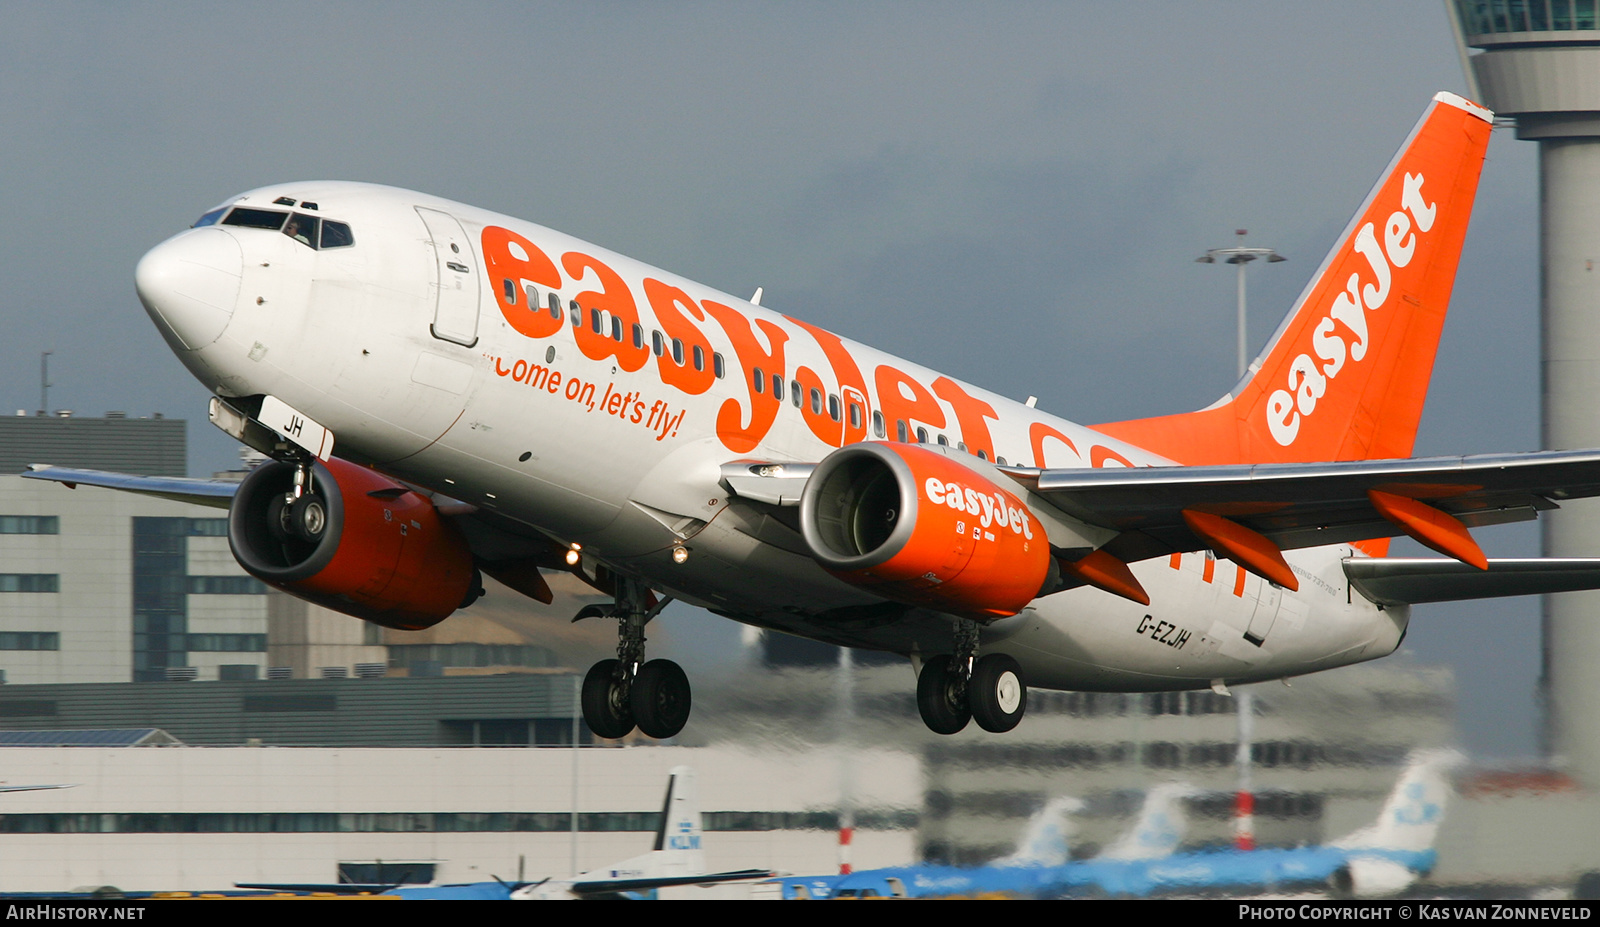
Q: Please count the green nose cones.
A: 0